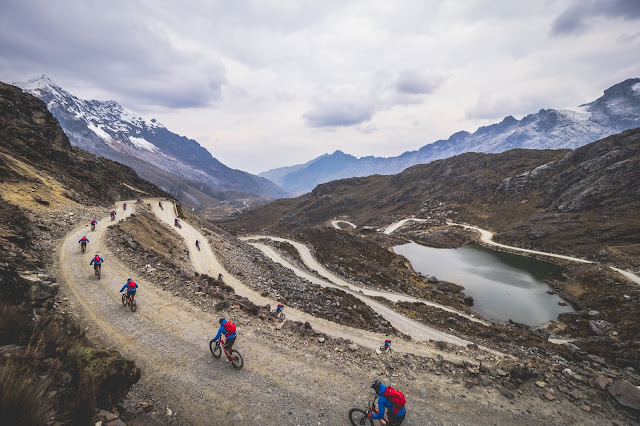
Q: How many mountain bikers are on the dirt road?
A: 15